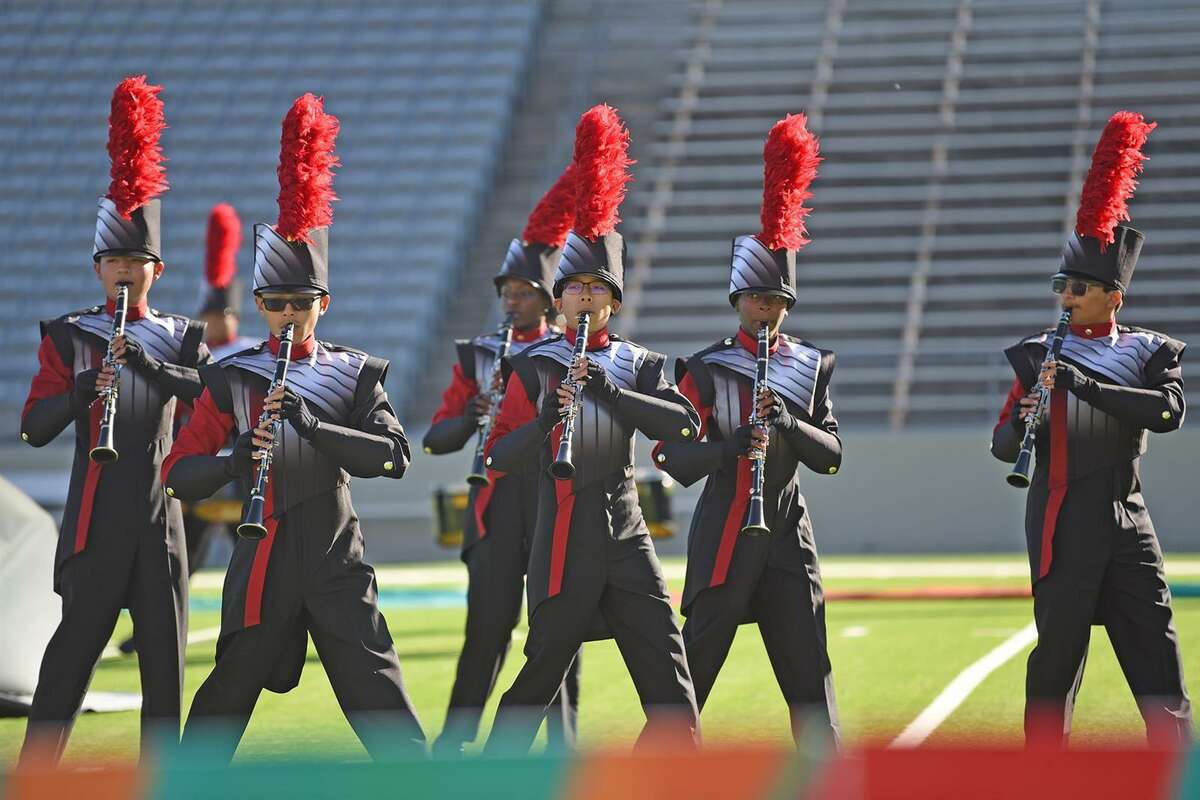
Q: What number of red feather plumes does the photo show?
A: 7